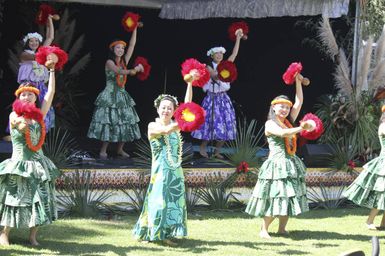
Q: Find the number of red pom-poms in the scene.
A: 11